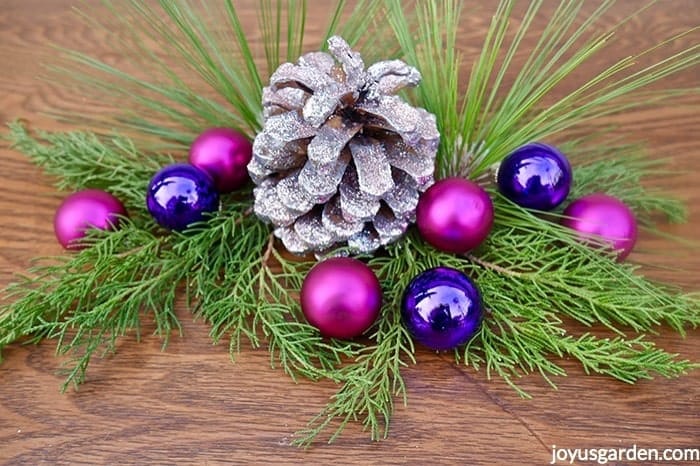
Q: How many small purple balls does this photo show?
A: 3